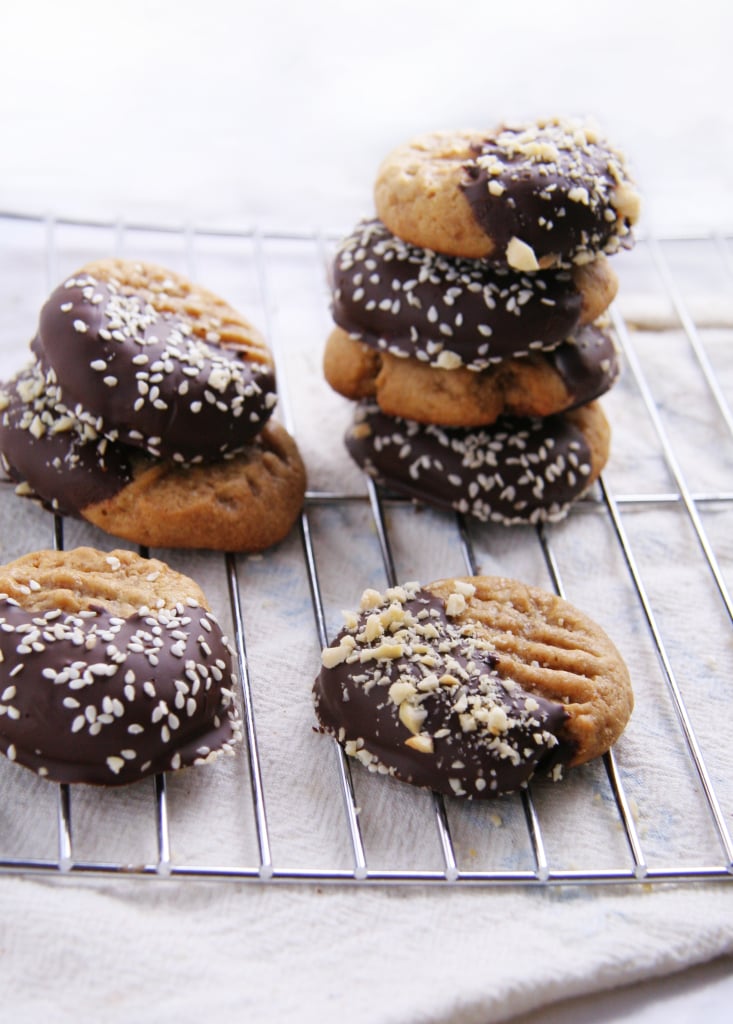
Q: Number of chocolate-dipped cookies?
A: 8